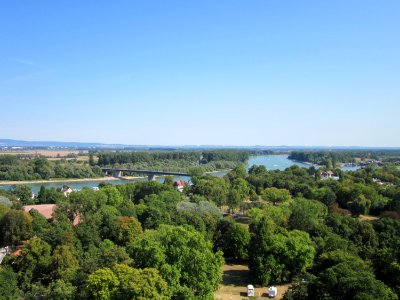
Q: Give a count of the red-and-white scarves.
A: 0